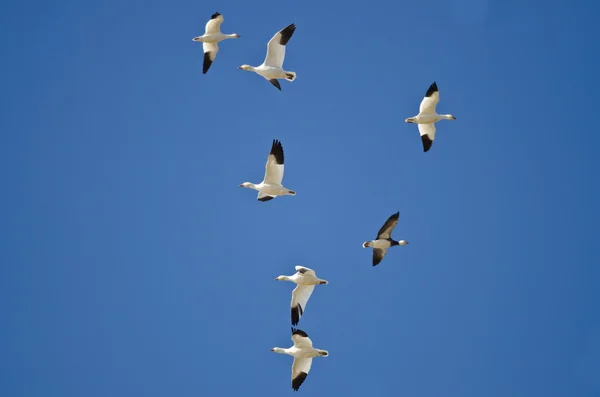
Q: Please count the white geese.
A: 6